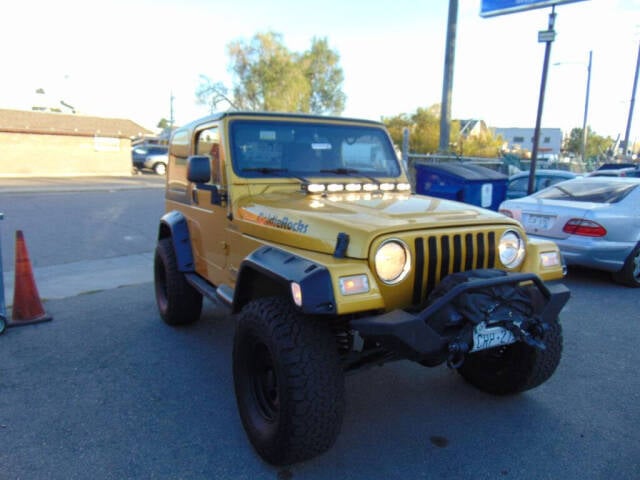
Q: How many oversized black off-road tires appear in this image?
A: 3